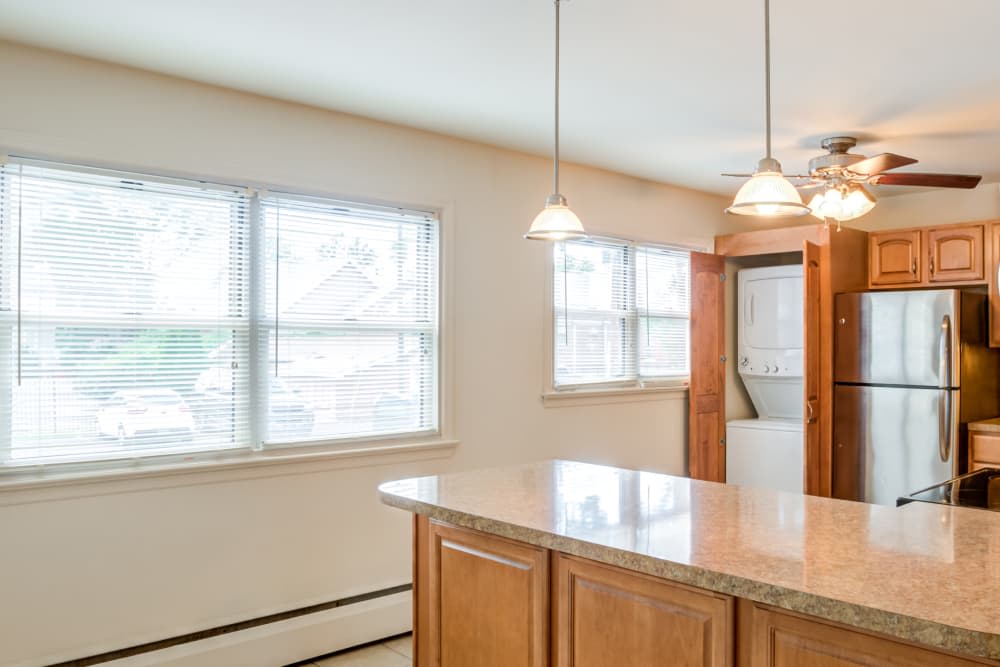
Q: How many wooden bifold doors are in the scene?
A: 2